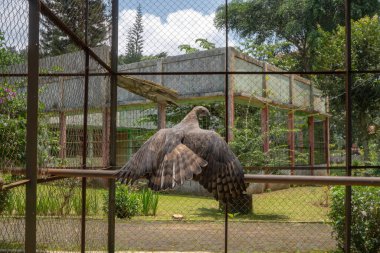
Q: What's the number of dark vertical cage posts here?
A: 5